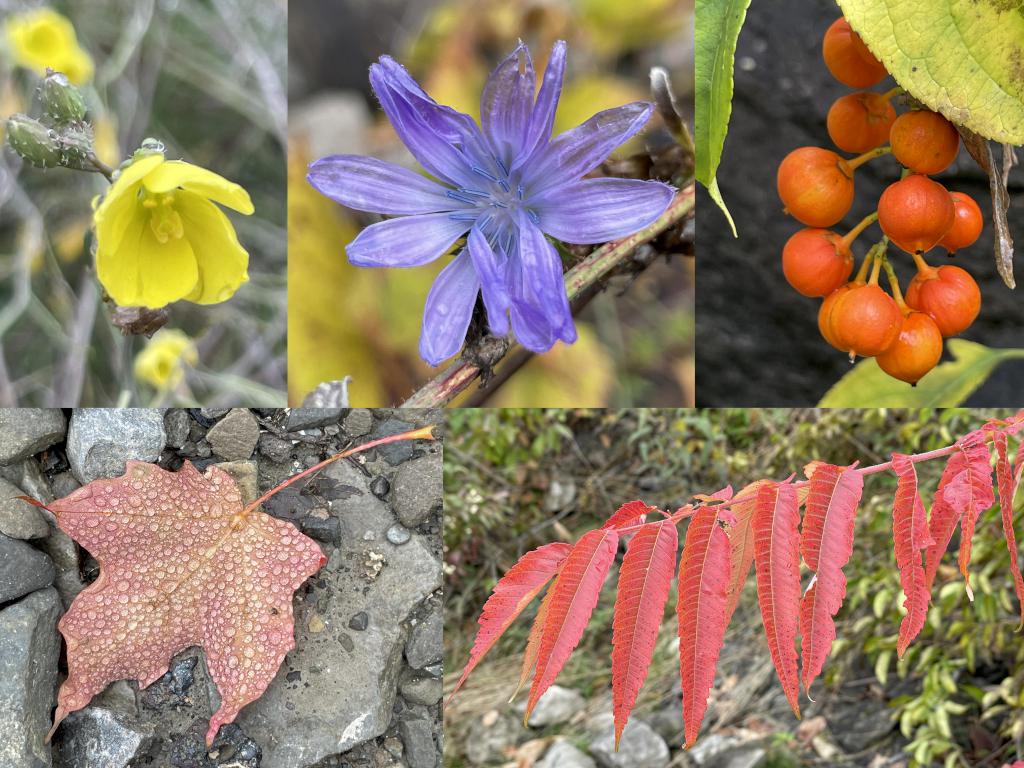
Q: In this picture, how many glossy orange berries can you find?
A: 11